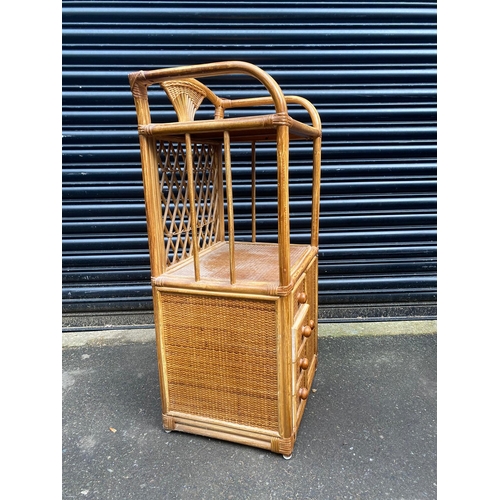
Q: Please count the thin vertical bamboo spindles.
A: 3